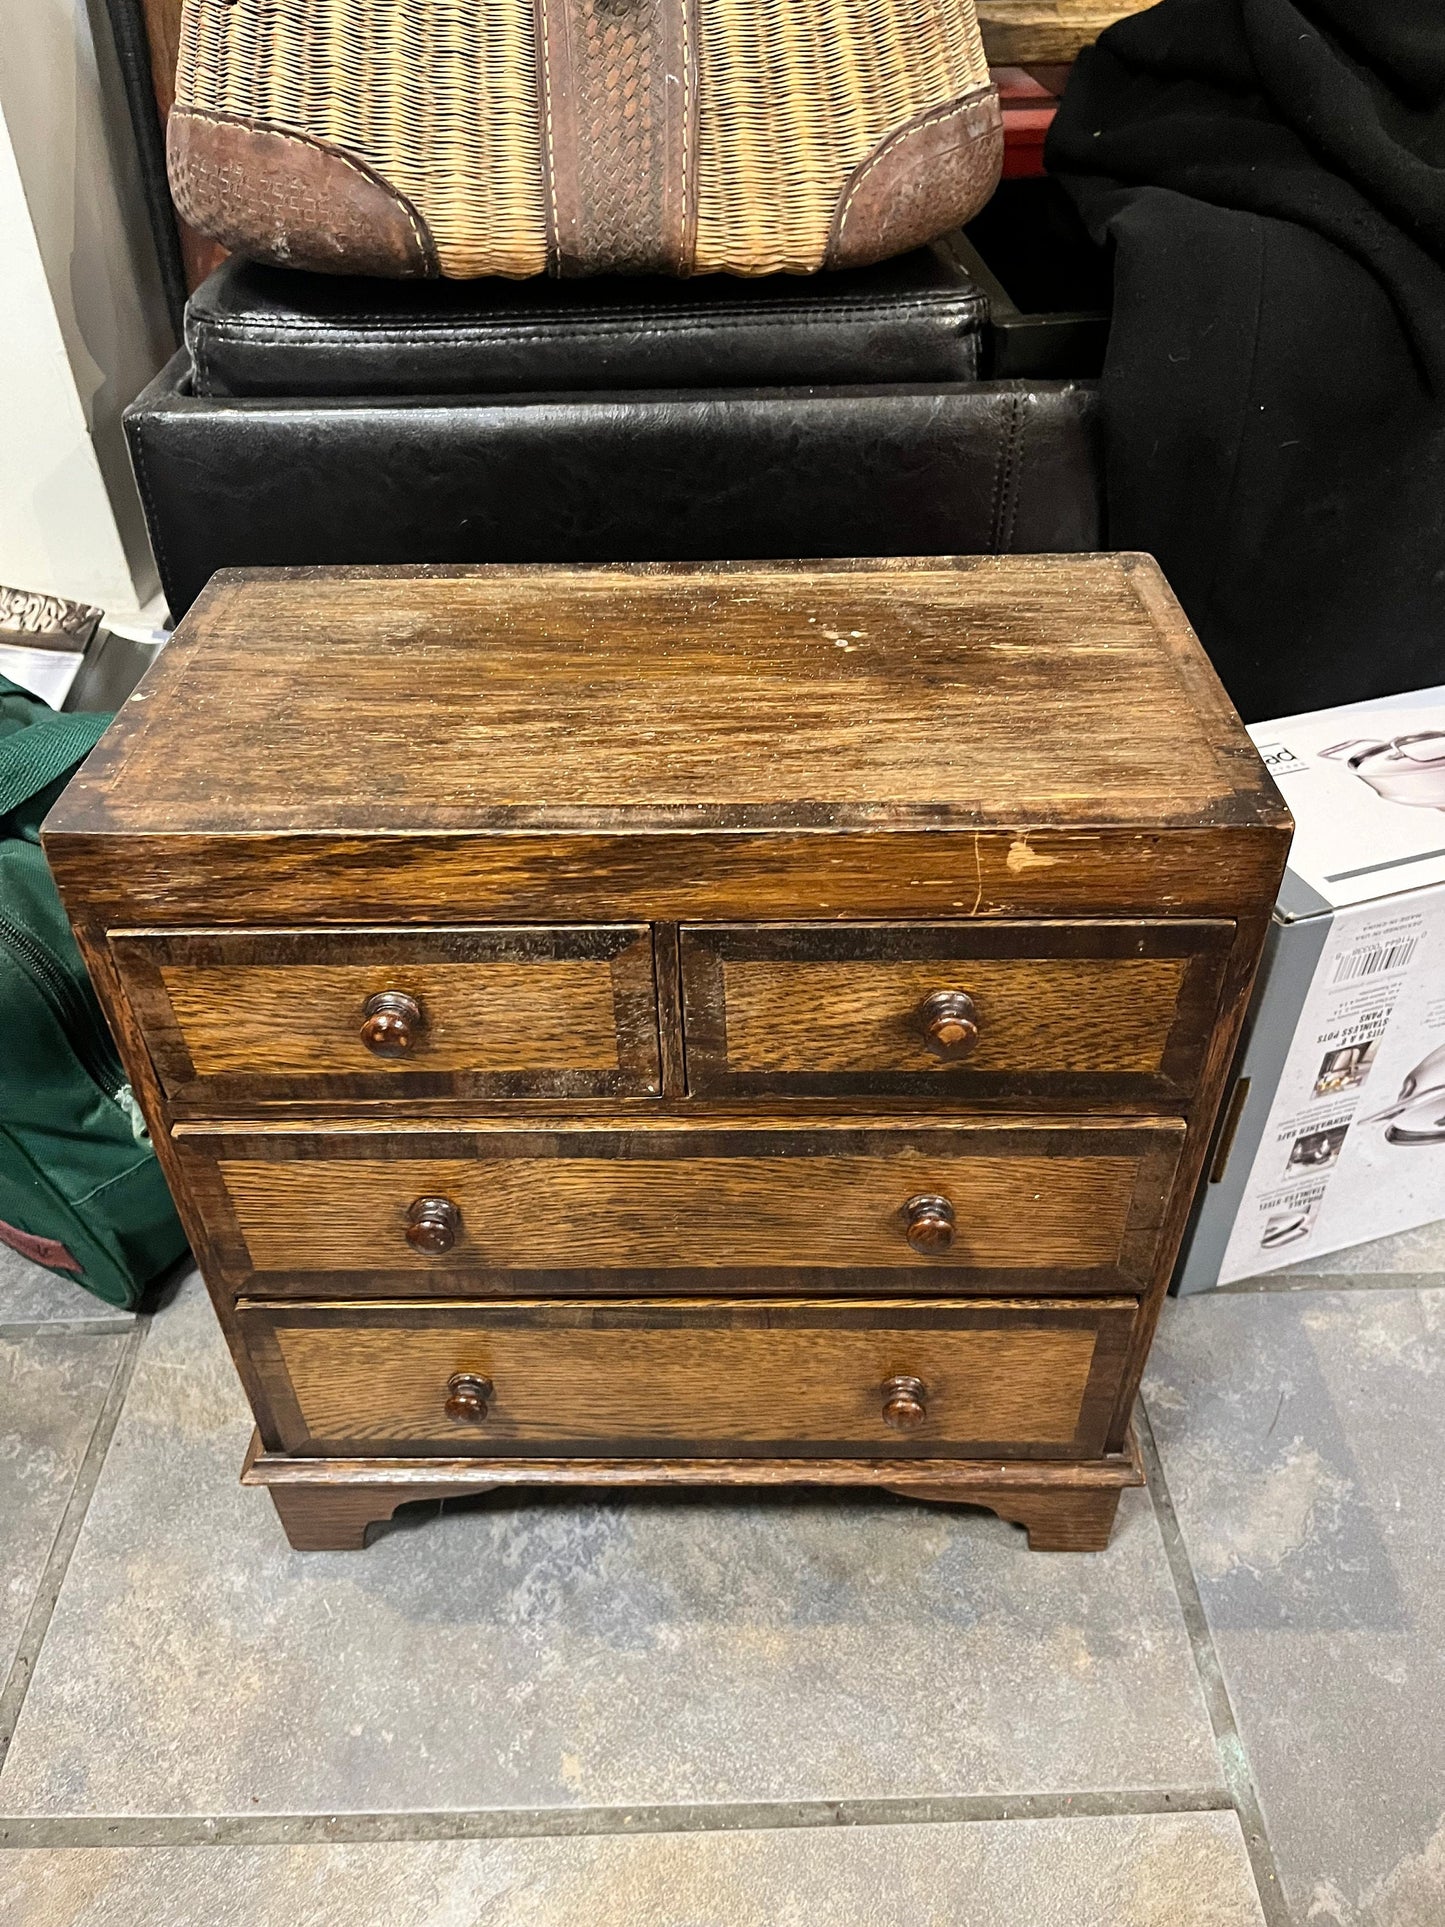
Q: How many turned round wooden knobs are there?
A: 6